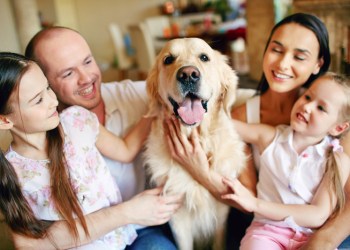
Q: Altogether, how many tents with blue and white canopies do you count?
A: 0